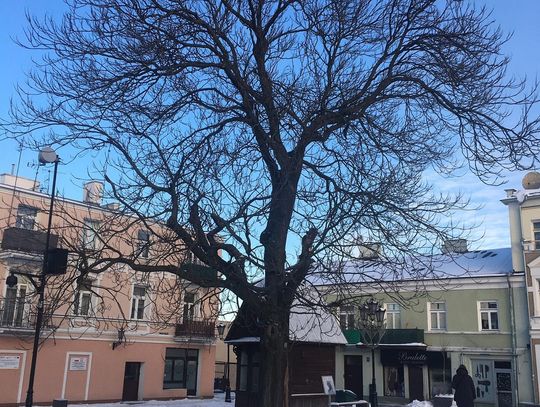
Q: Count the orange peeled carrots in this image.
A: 0